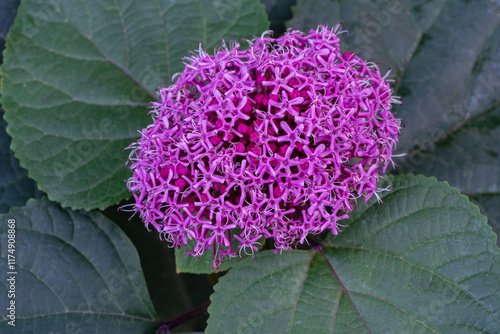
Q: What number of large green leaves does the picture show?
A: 4